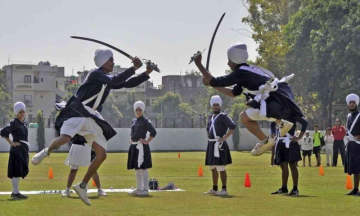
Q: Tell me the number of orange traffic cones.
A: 7